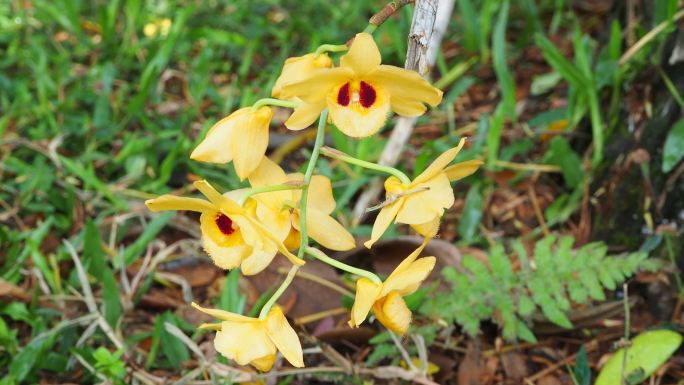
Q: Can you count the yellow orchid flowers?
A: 8